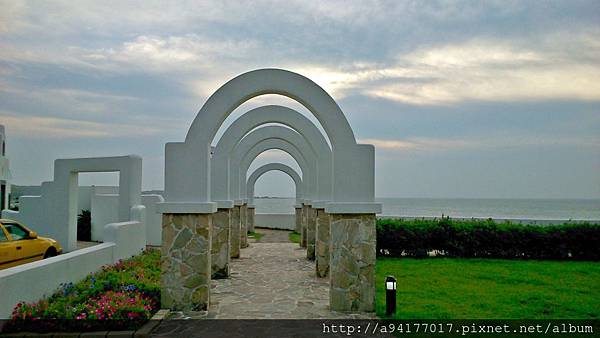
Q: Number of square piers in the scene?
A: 10